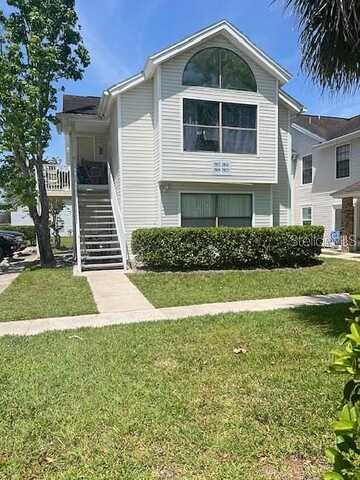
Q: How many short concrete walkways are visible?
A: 1